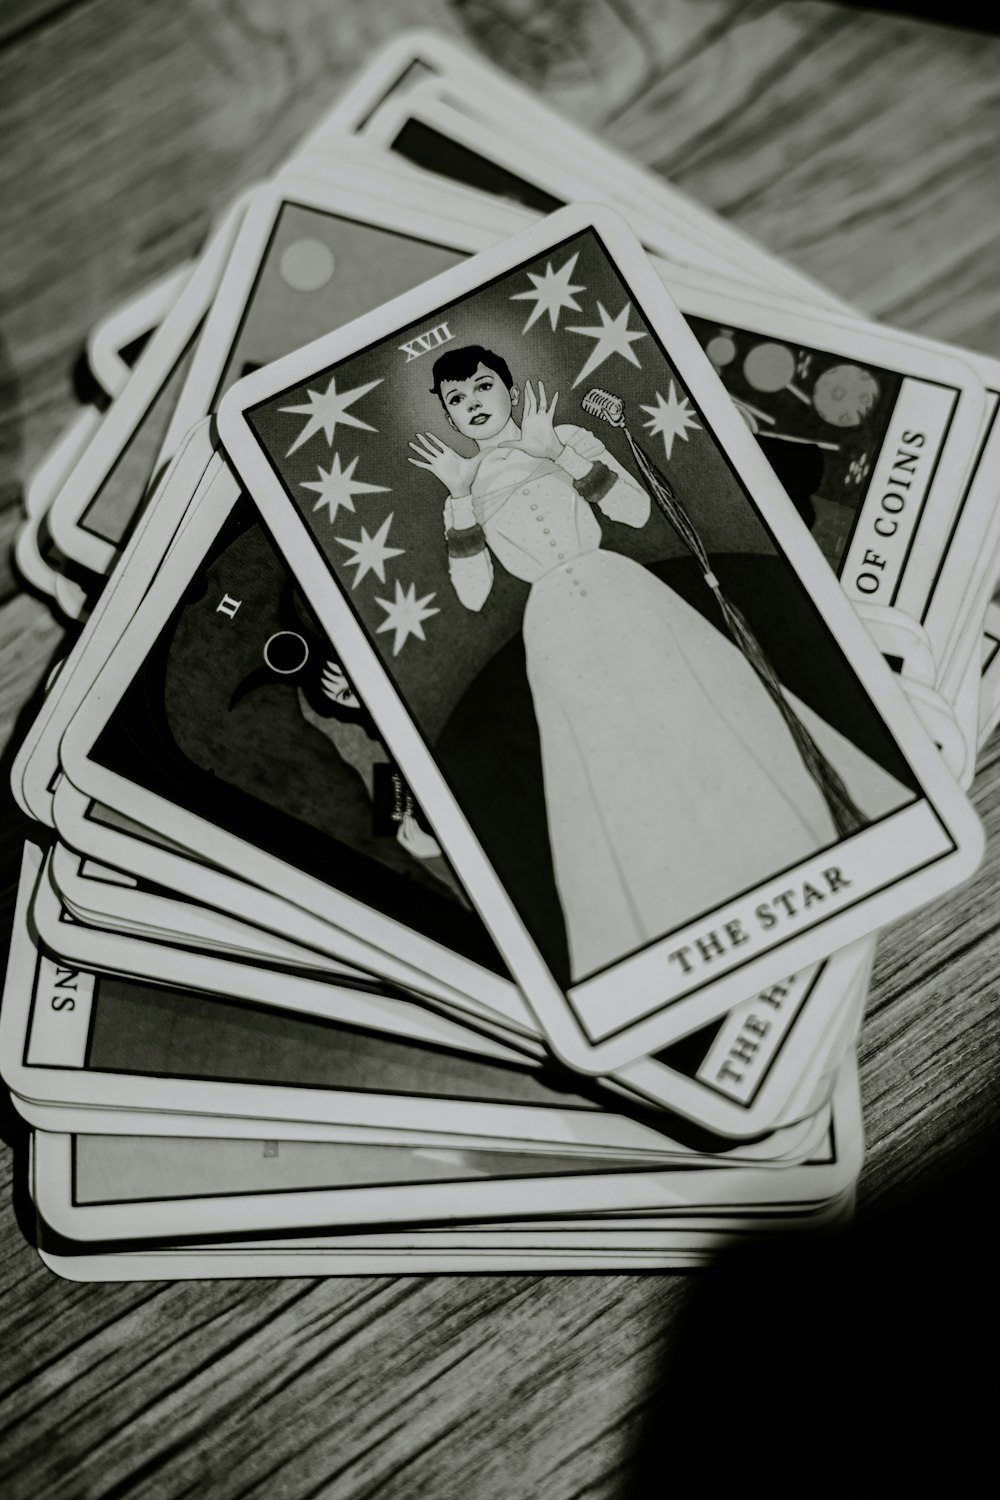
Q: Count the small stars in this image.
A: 7